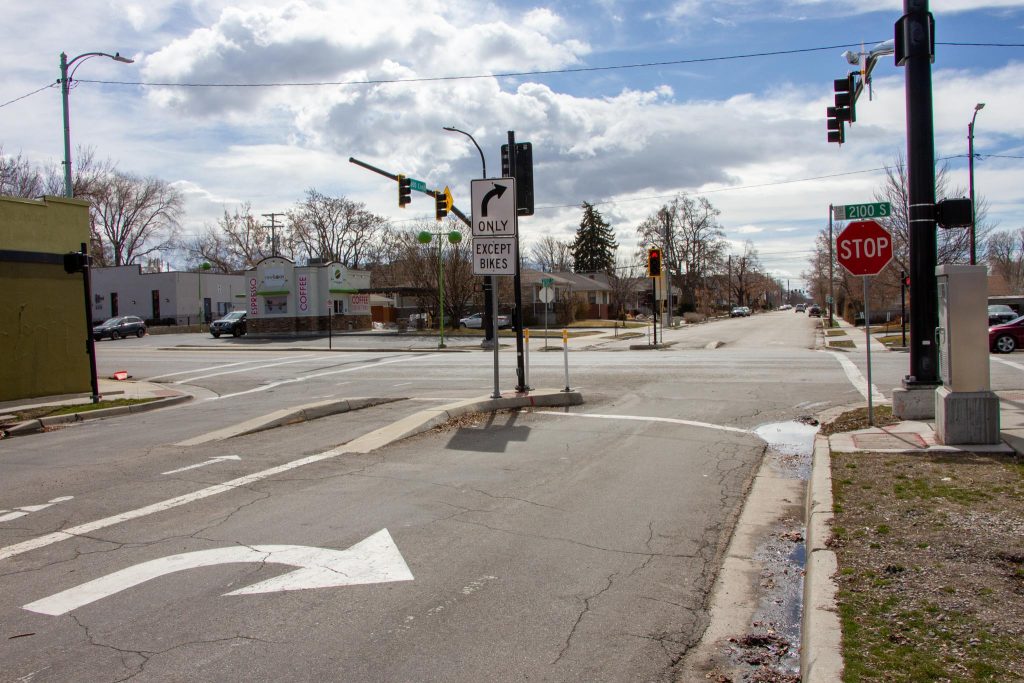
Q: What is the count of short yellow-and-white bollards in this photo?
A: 2